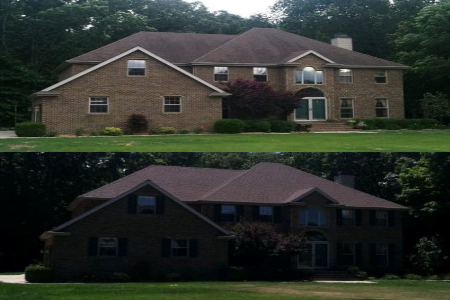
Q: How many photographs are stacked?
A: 2